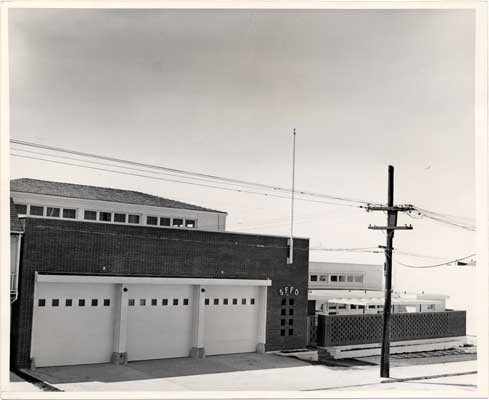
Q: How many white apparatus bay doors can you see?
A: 3